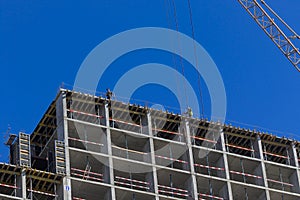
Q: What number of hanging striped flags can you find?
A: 0